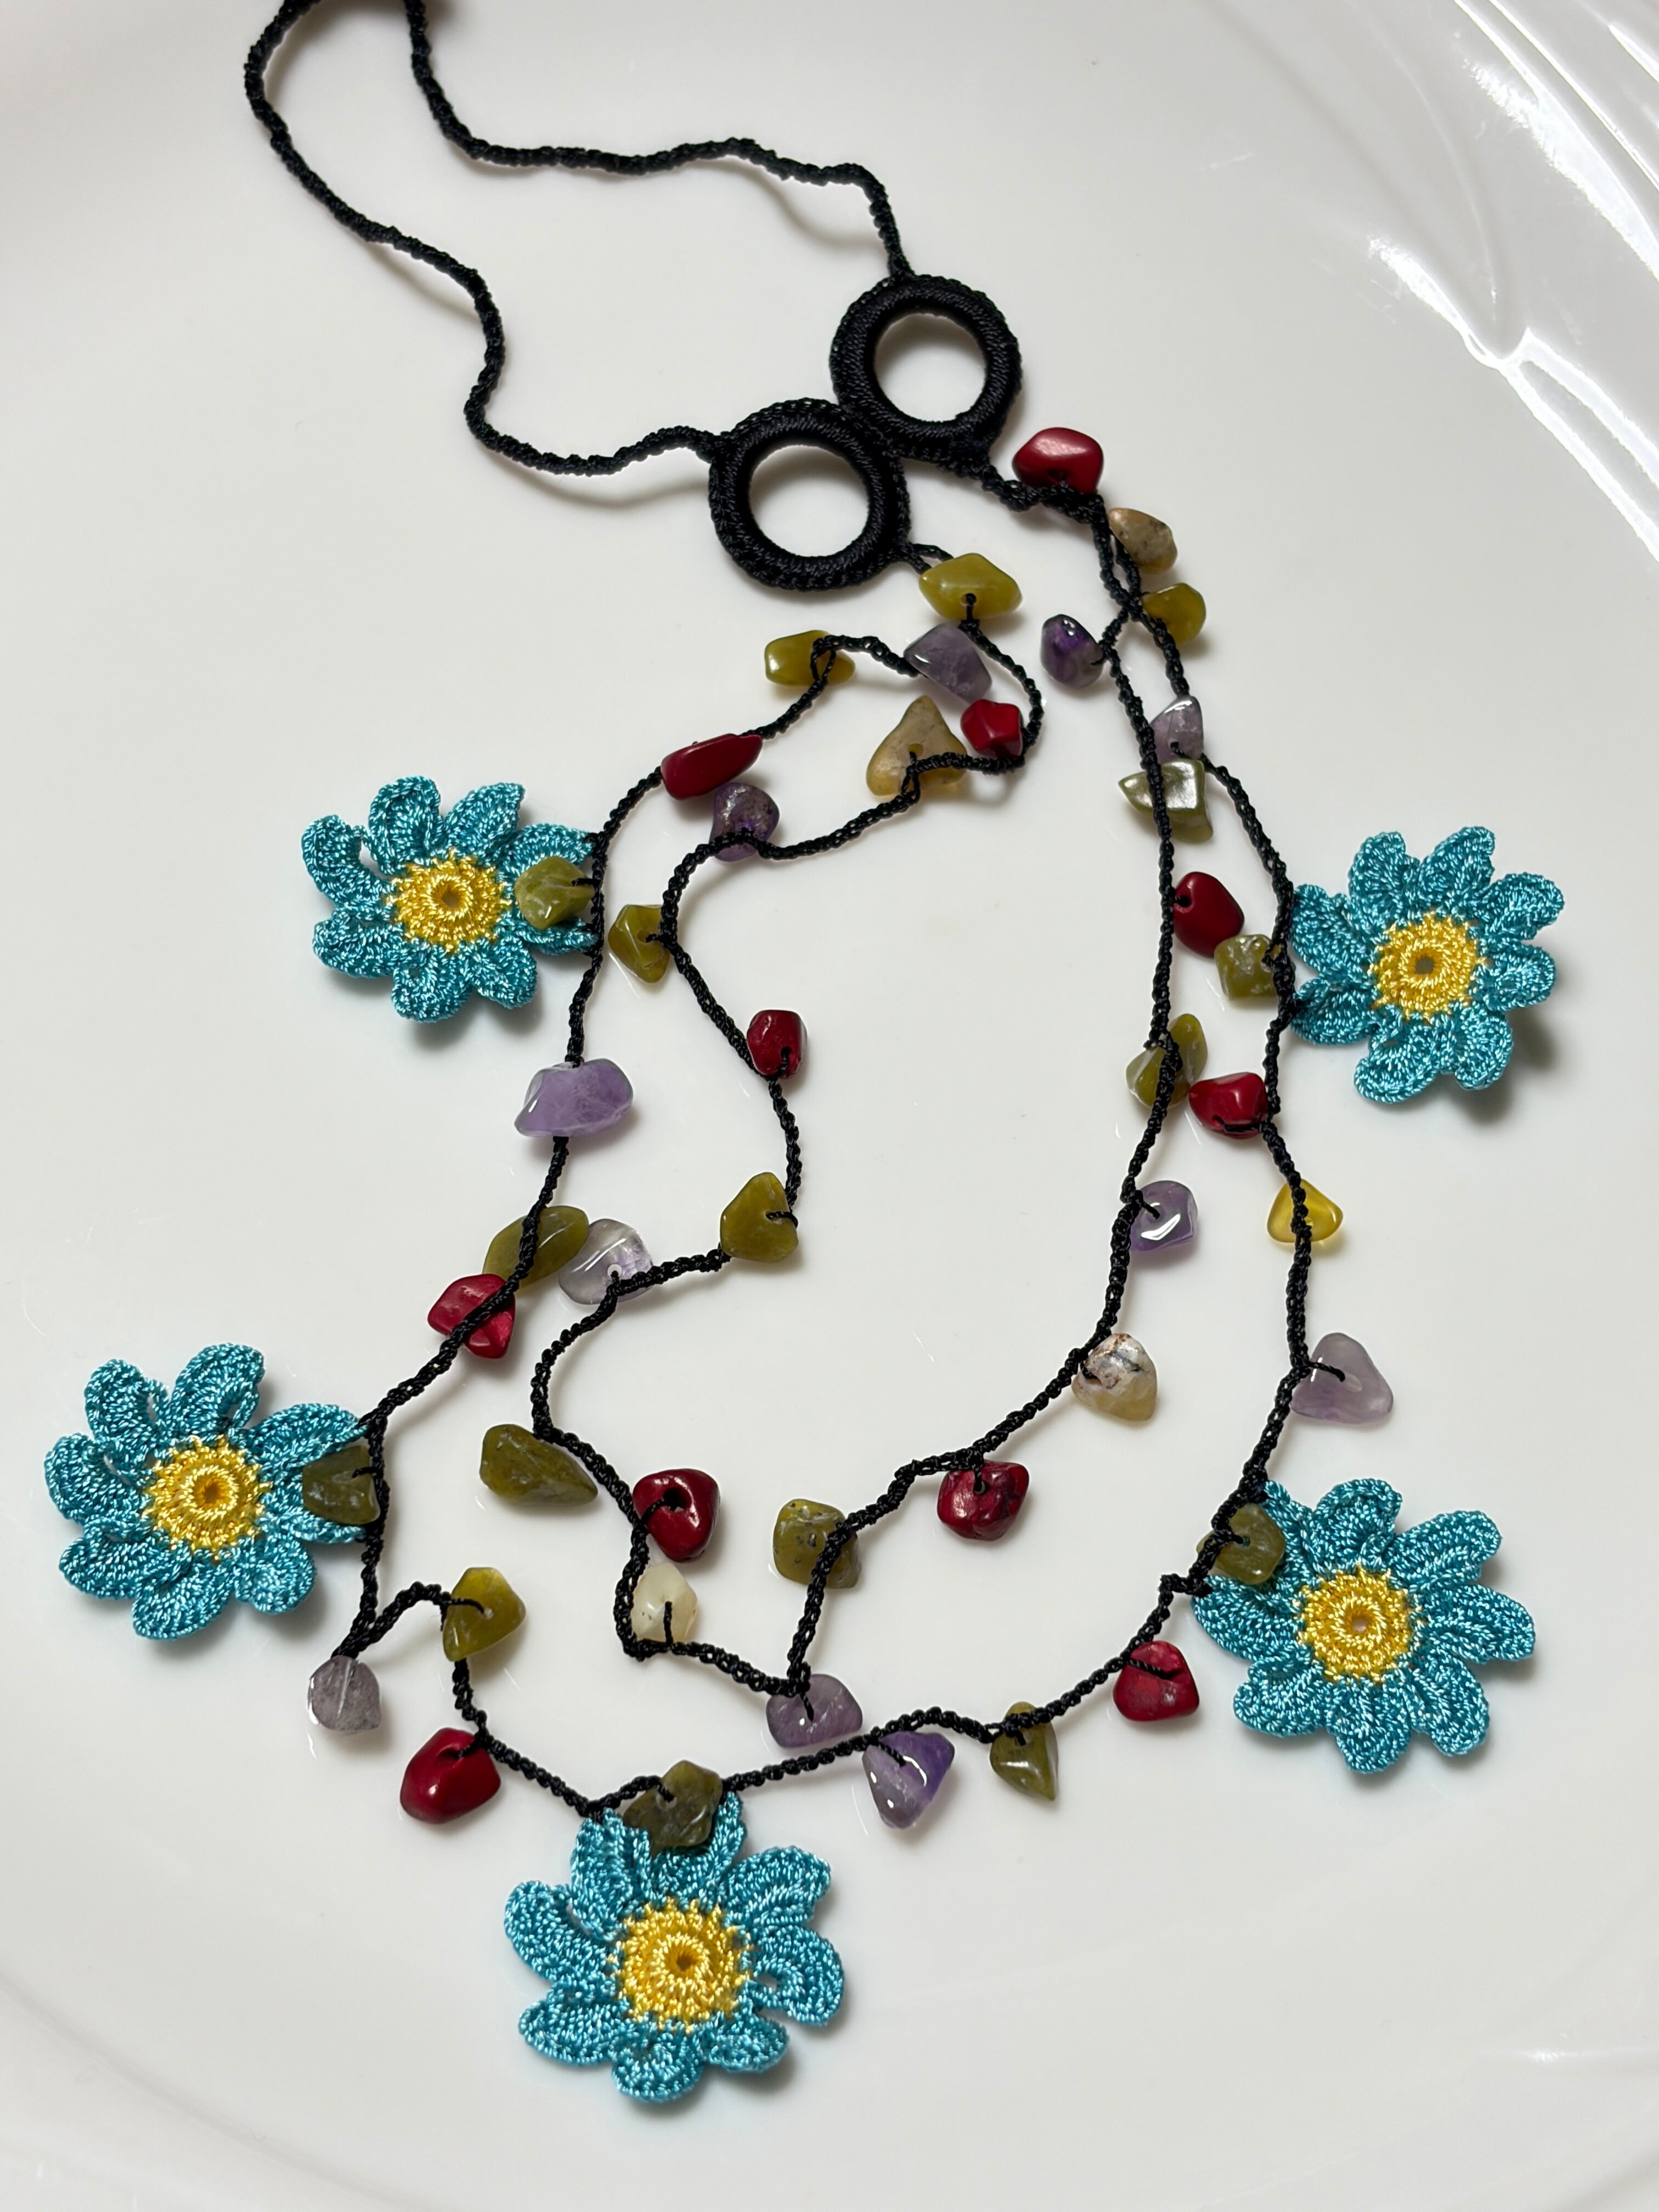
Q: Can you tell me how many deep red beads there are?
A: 11